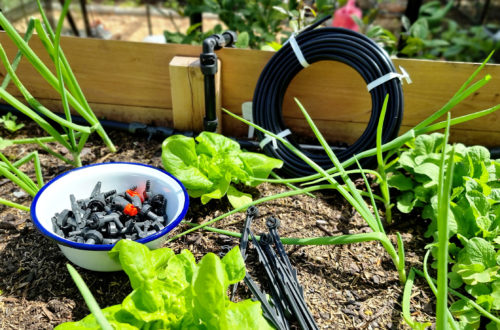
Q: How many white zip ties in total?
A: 3